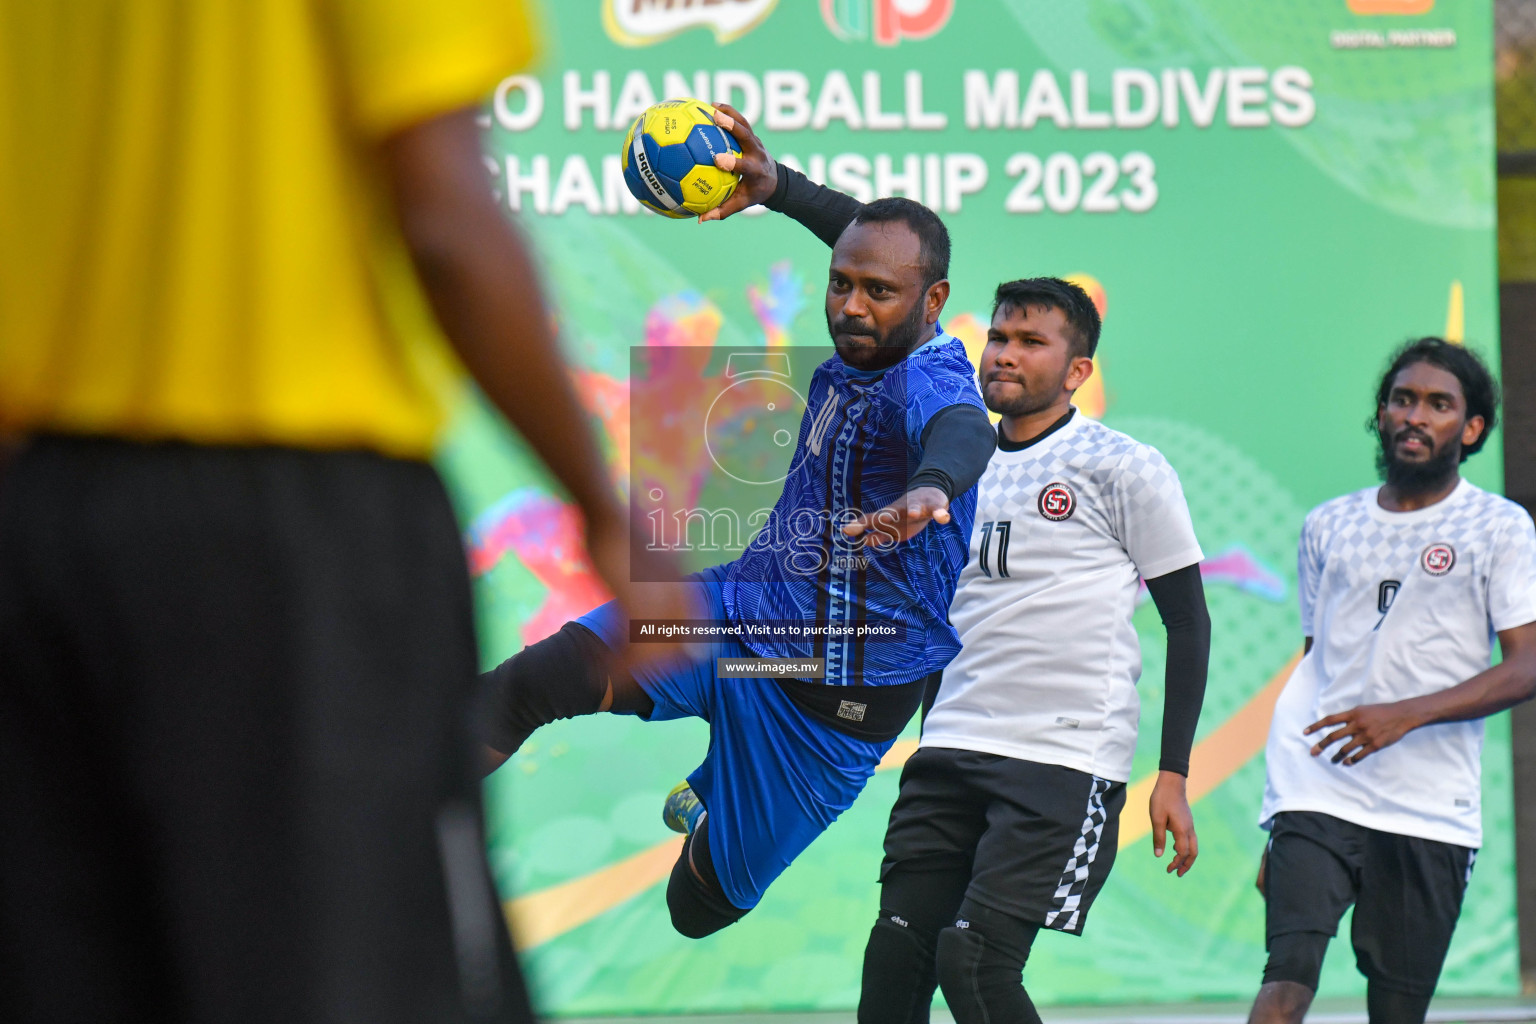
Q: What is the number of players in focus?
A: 3